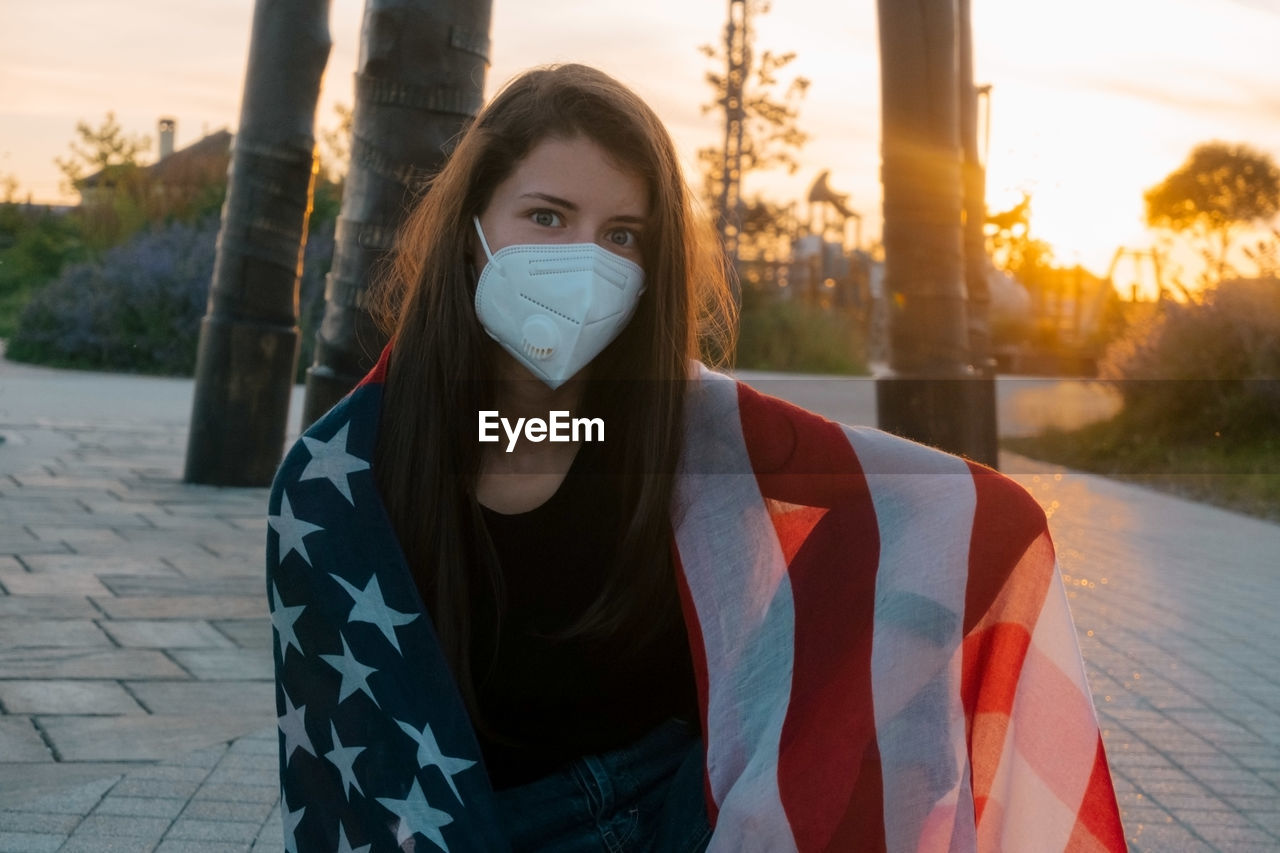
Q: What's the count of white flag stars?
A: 11